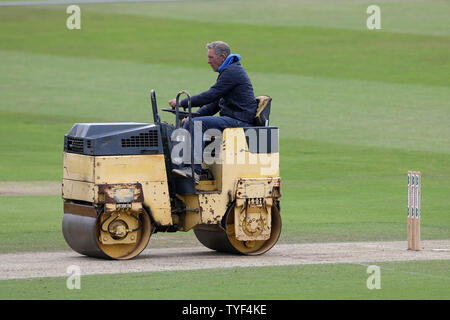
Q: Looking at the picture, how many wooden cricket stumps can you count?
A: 3